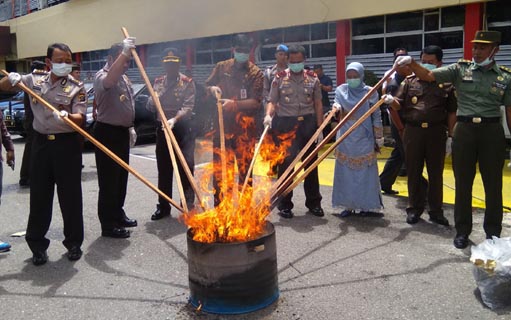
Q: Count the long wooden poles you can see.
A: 8